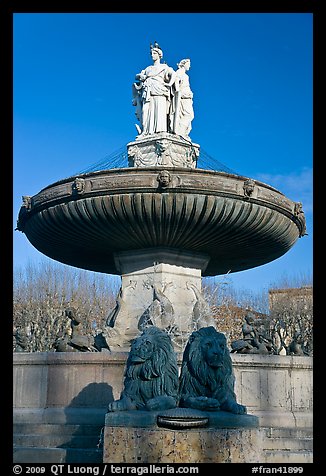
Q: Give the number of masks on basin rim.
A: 5